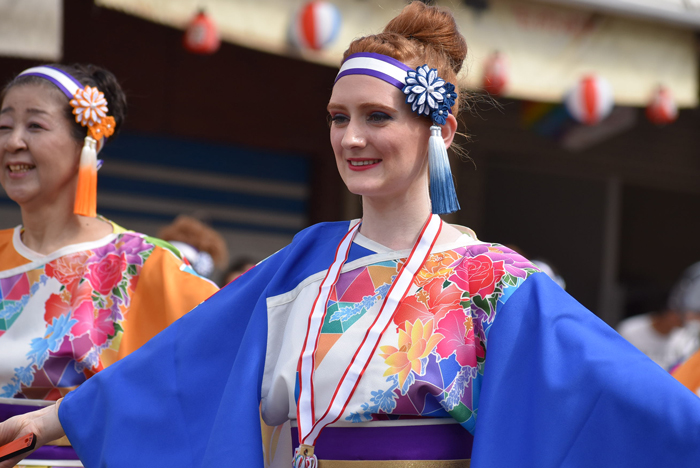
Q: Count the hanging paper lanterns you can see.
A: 5